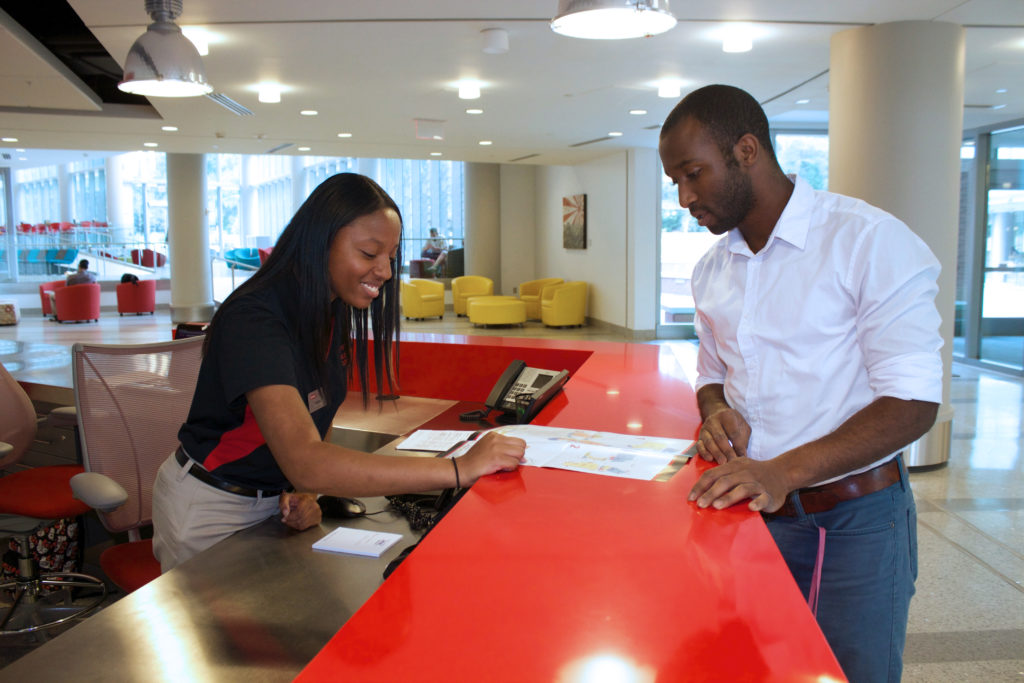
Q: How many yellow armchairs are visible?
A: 4